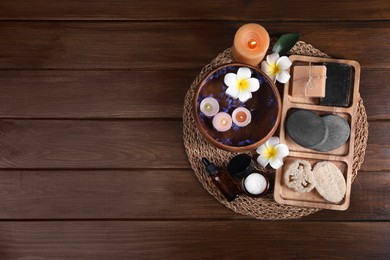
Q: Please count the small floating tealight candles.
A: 3